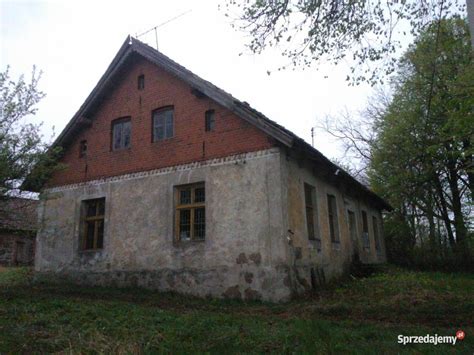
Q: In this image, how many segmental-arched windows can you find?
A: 2